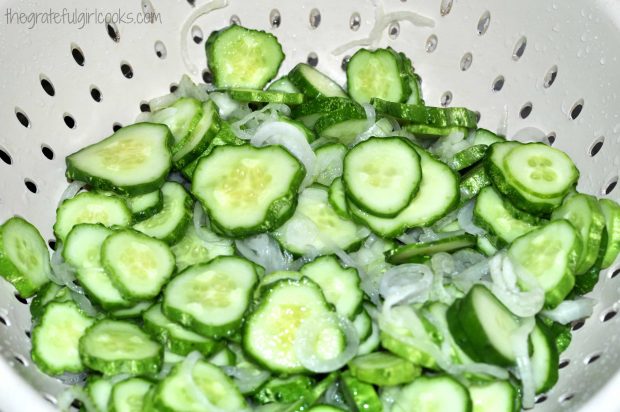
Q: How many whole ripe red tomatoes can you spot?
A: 0